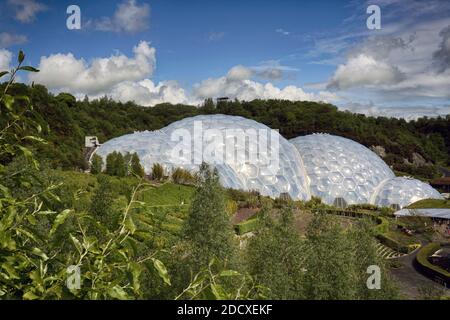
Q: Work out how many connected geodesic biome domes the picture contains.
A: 4